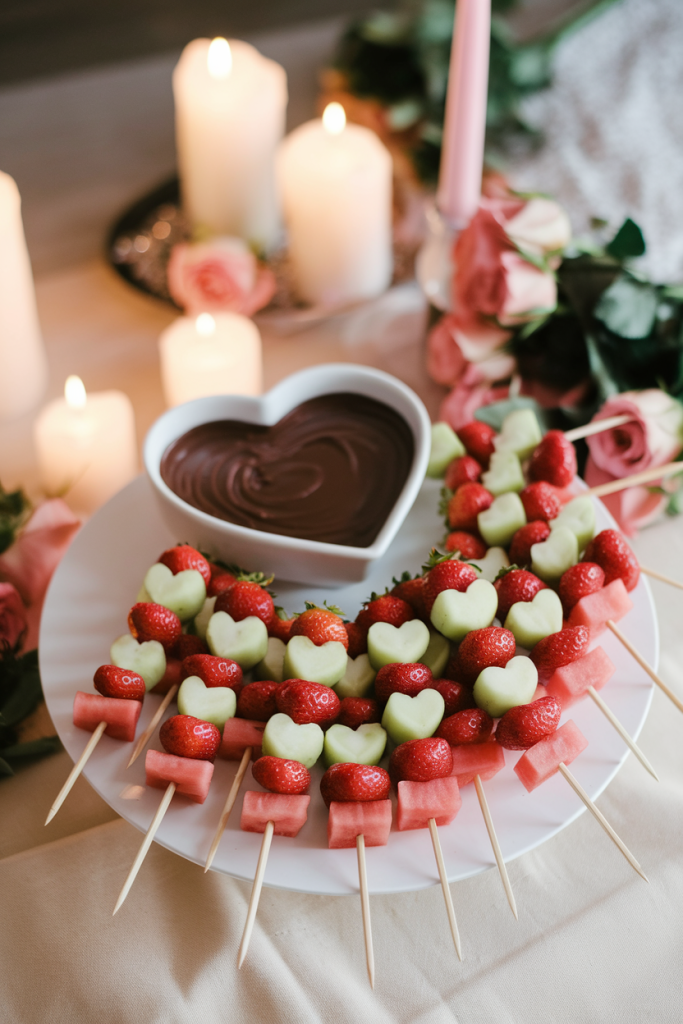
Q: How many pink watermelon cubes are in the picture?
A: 11